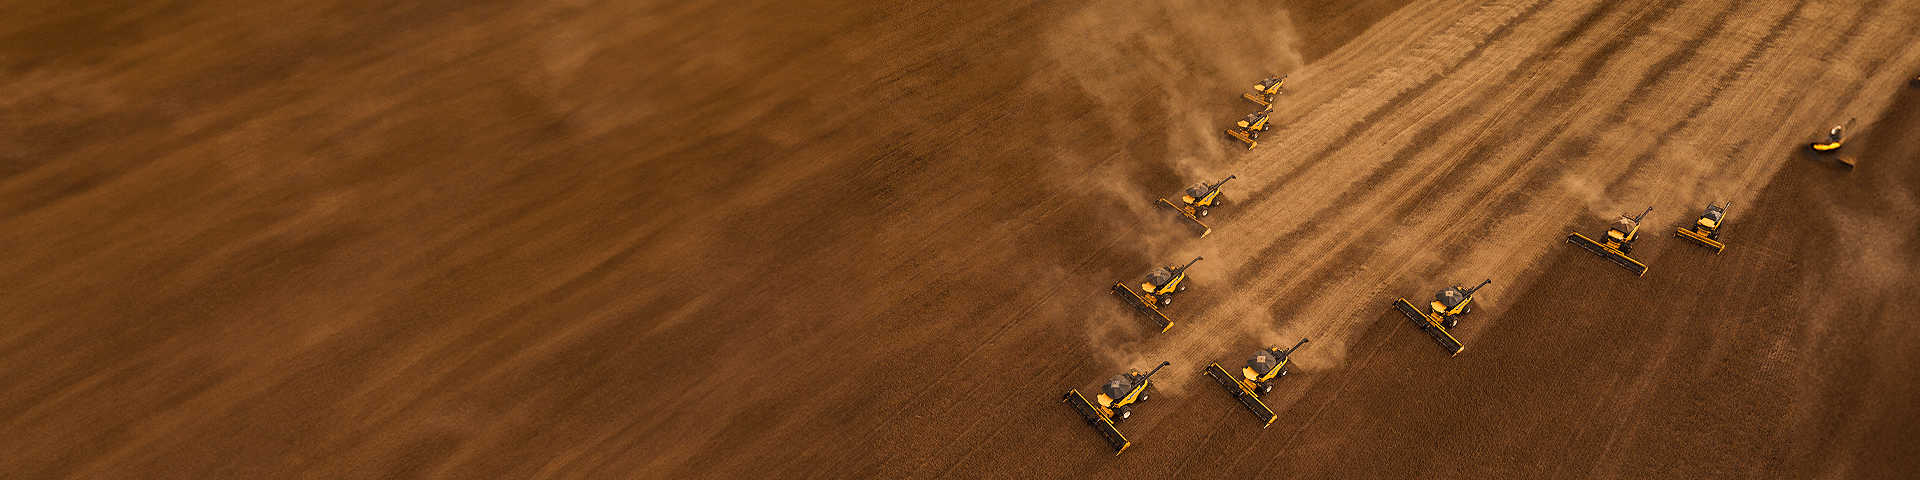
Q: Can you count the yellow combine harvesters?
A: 10